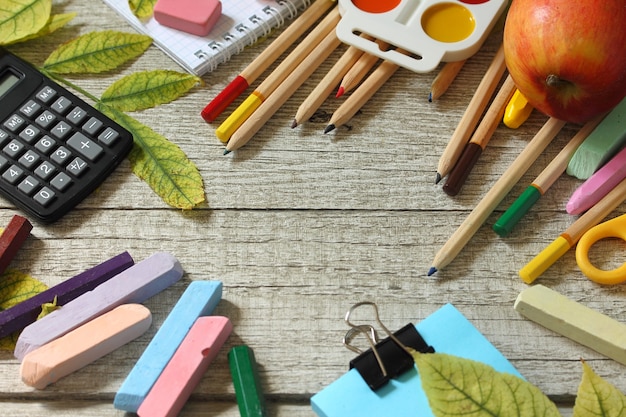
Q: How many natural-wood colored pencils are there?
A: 12